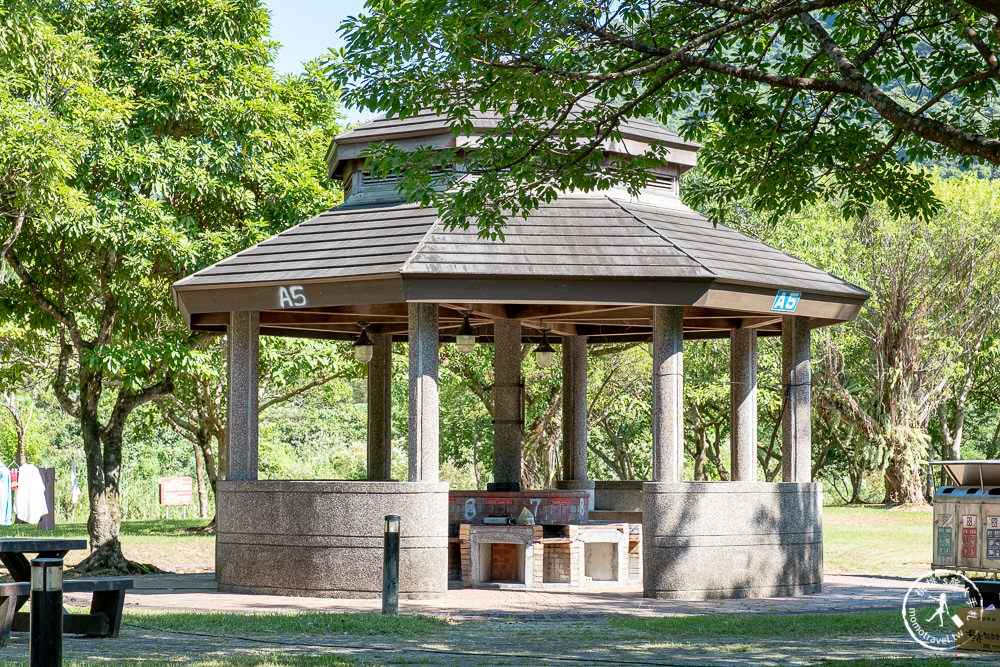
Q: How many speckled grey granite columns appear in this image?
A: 8